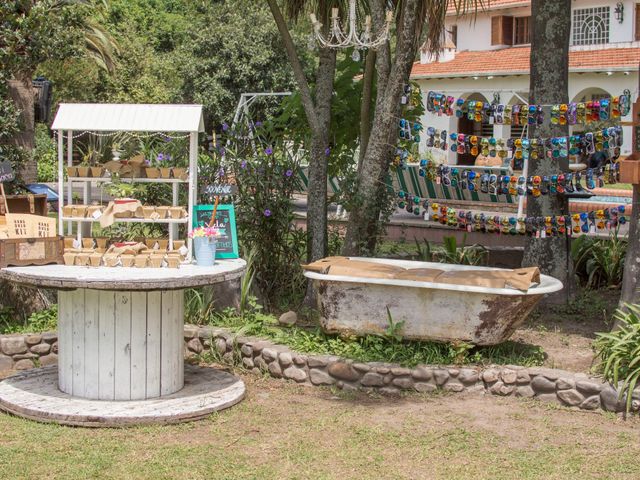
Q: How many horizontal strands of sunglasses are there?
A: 4